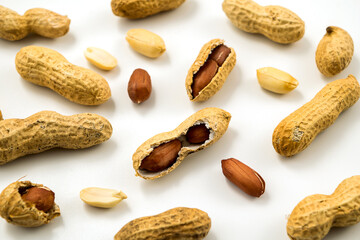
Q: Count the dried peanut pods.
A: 12